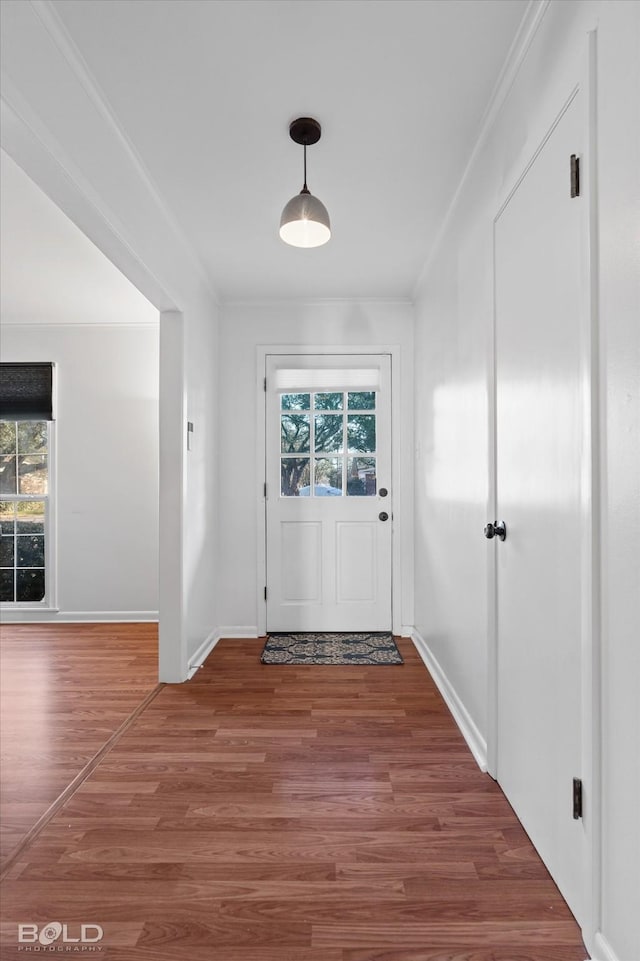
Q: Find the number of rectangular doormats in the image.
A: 1